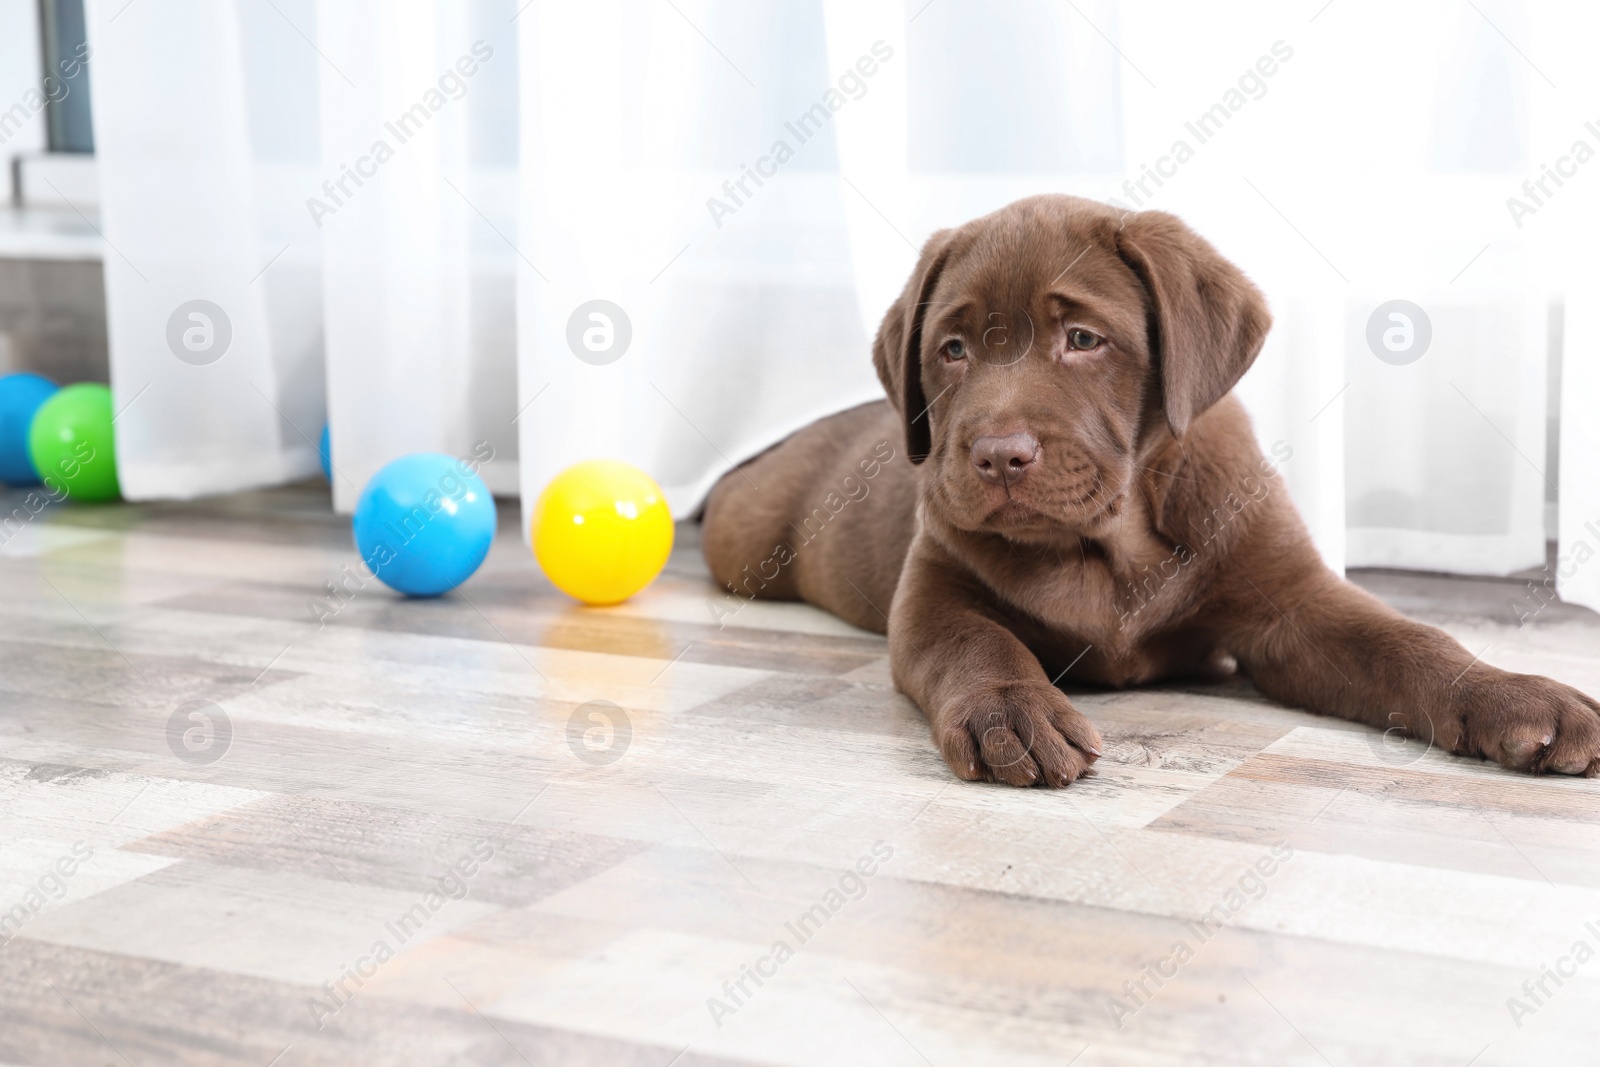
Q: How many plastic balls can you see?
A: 5